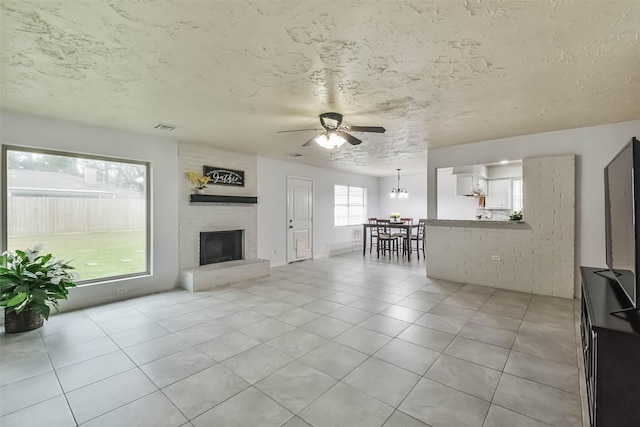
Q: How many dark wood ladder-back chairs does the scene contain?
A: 4